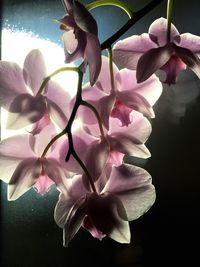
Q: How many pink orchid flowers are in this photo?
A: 7